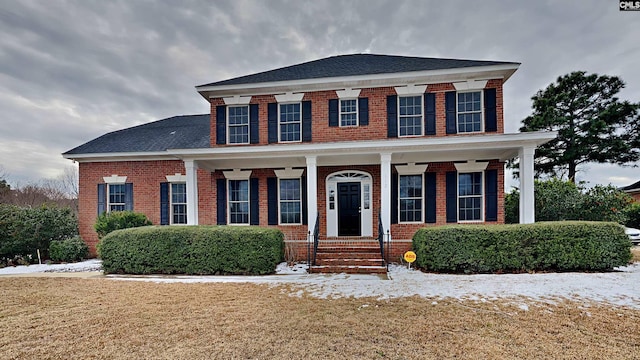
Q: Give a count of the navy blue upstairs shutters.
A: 10